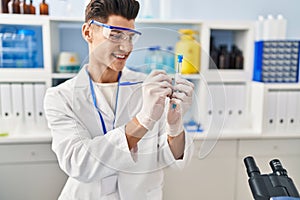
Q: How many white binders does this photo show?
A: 11